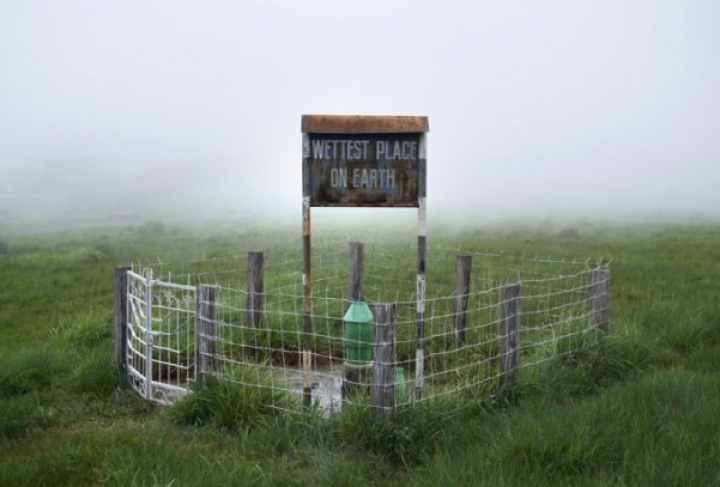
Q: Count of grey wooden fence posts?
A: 8